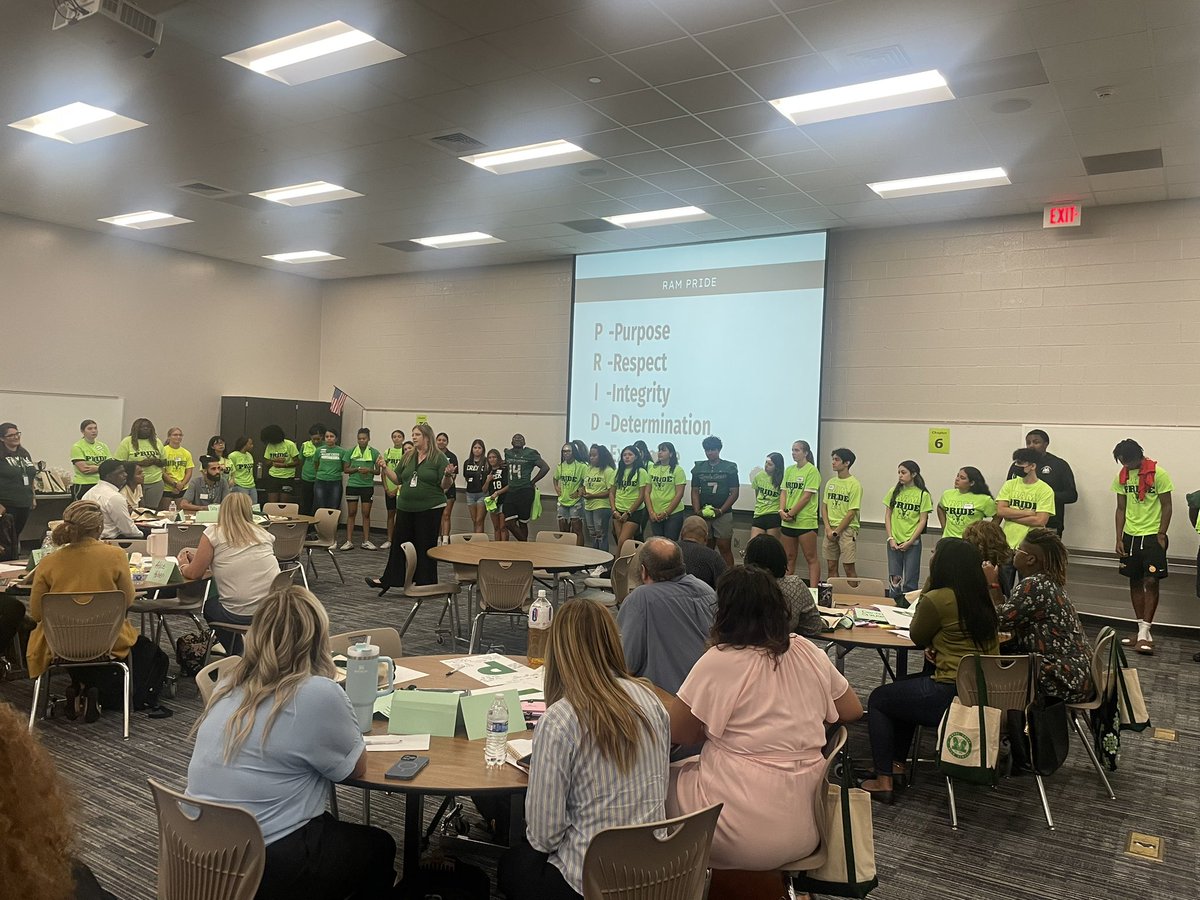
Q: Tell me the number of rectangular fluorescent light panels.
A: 10